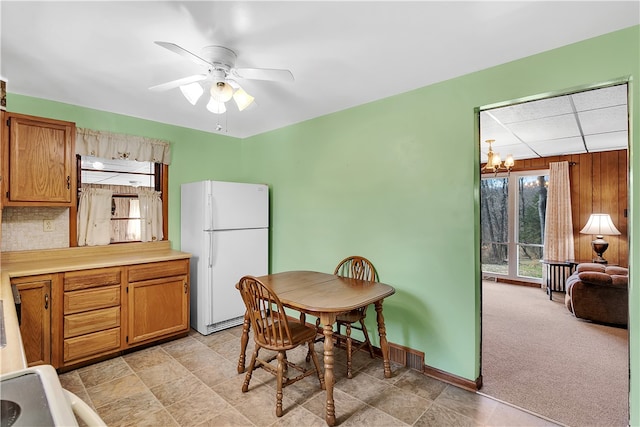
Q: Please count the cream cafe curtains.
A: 2